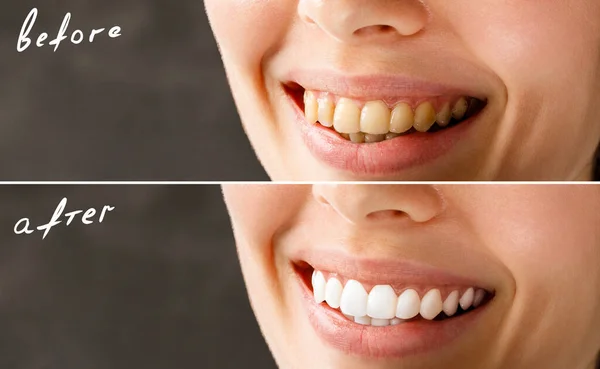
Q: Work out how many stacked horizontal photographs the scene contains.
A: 2